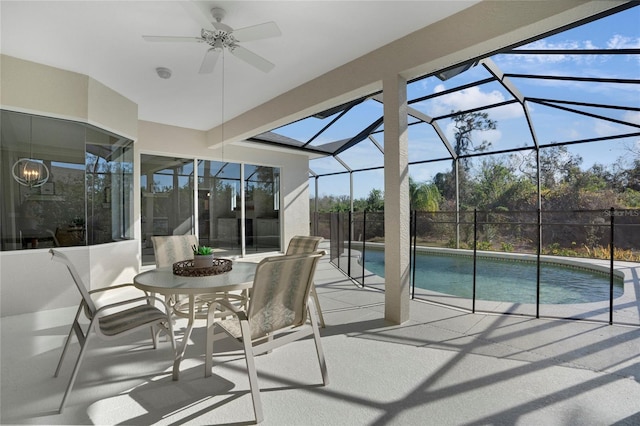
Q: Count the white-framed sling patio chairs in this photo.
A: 4